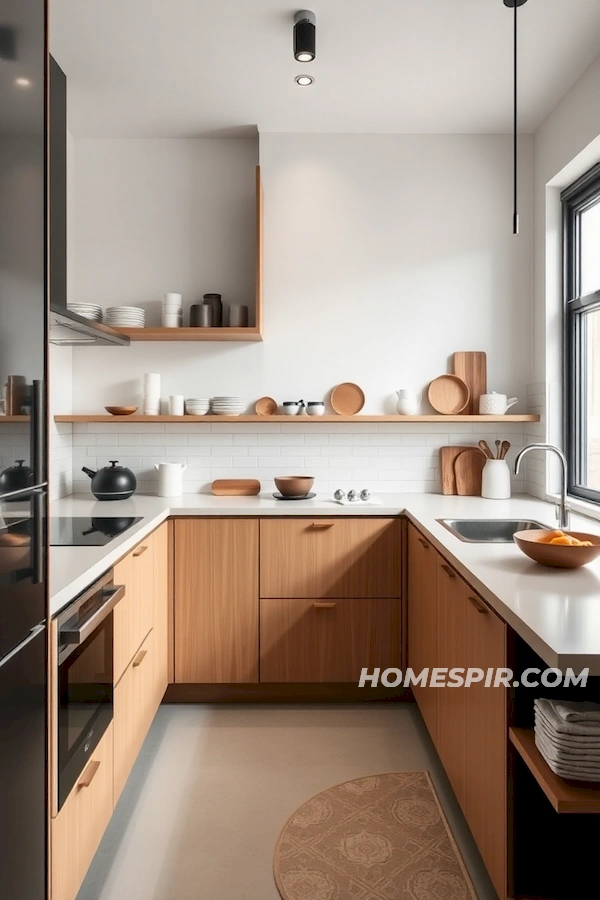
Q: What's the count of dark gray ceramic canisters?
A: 3